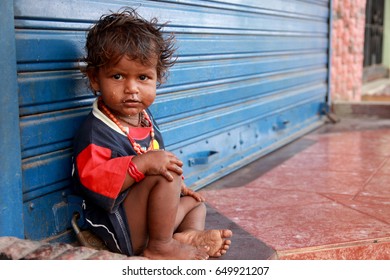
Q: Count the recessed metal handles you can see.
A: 2